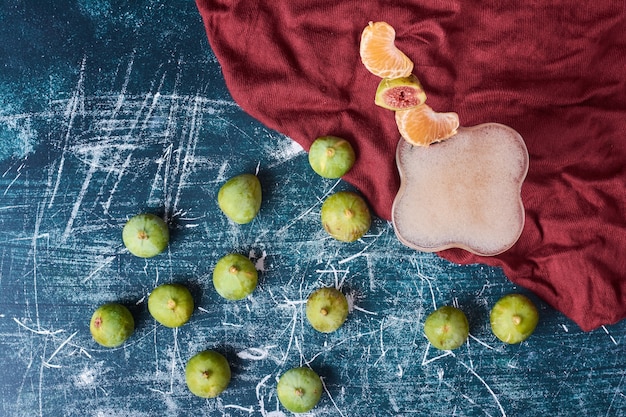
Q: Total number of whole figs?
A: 12